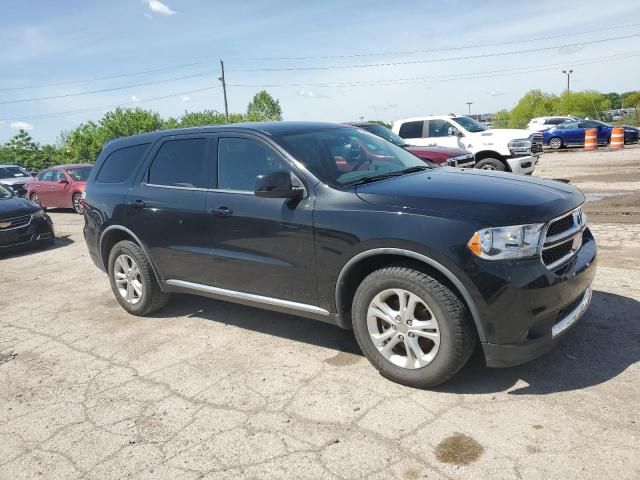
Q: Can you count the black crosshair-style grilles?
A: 1